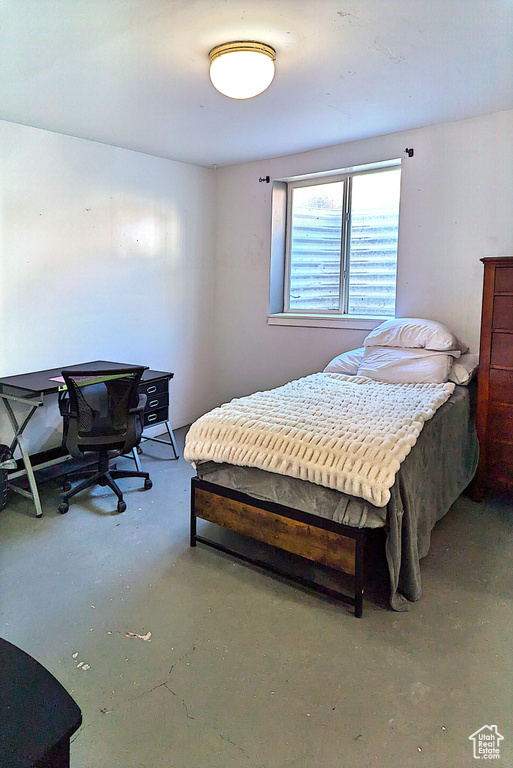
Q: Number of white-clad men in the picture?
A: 0